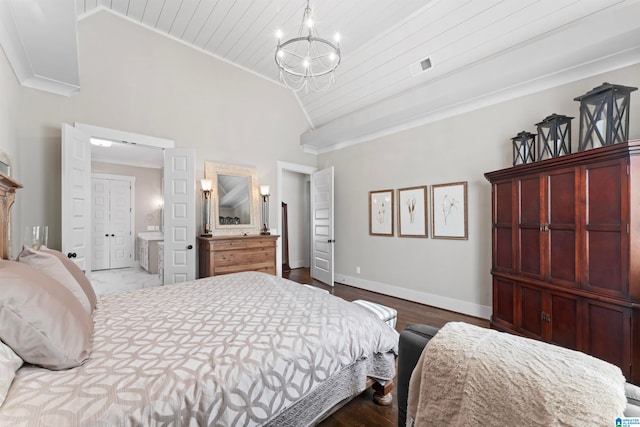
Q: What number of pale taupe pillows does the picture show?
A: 2